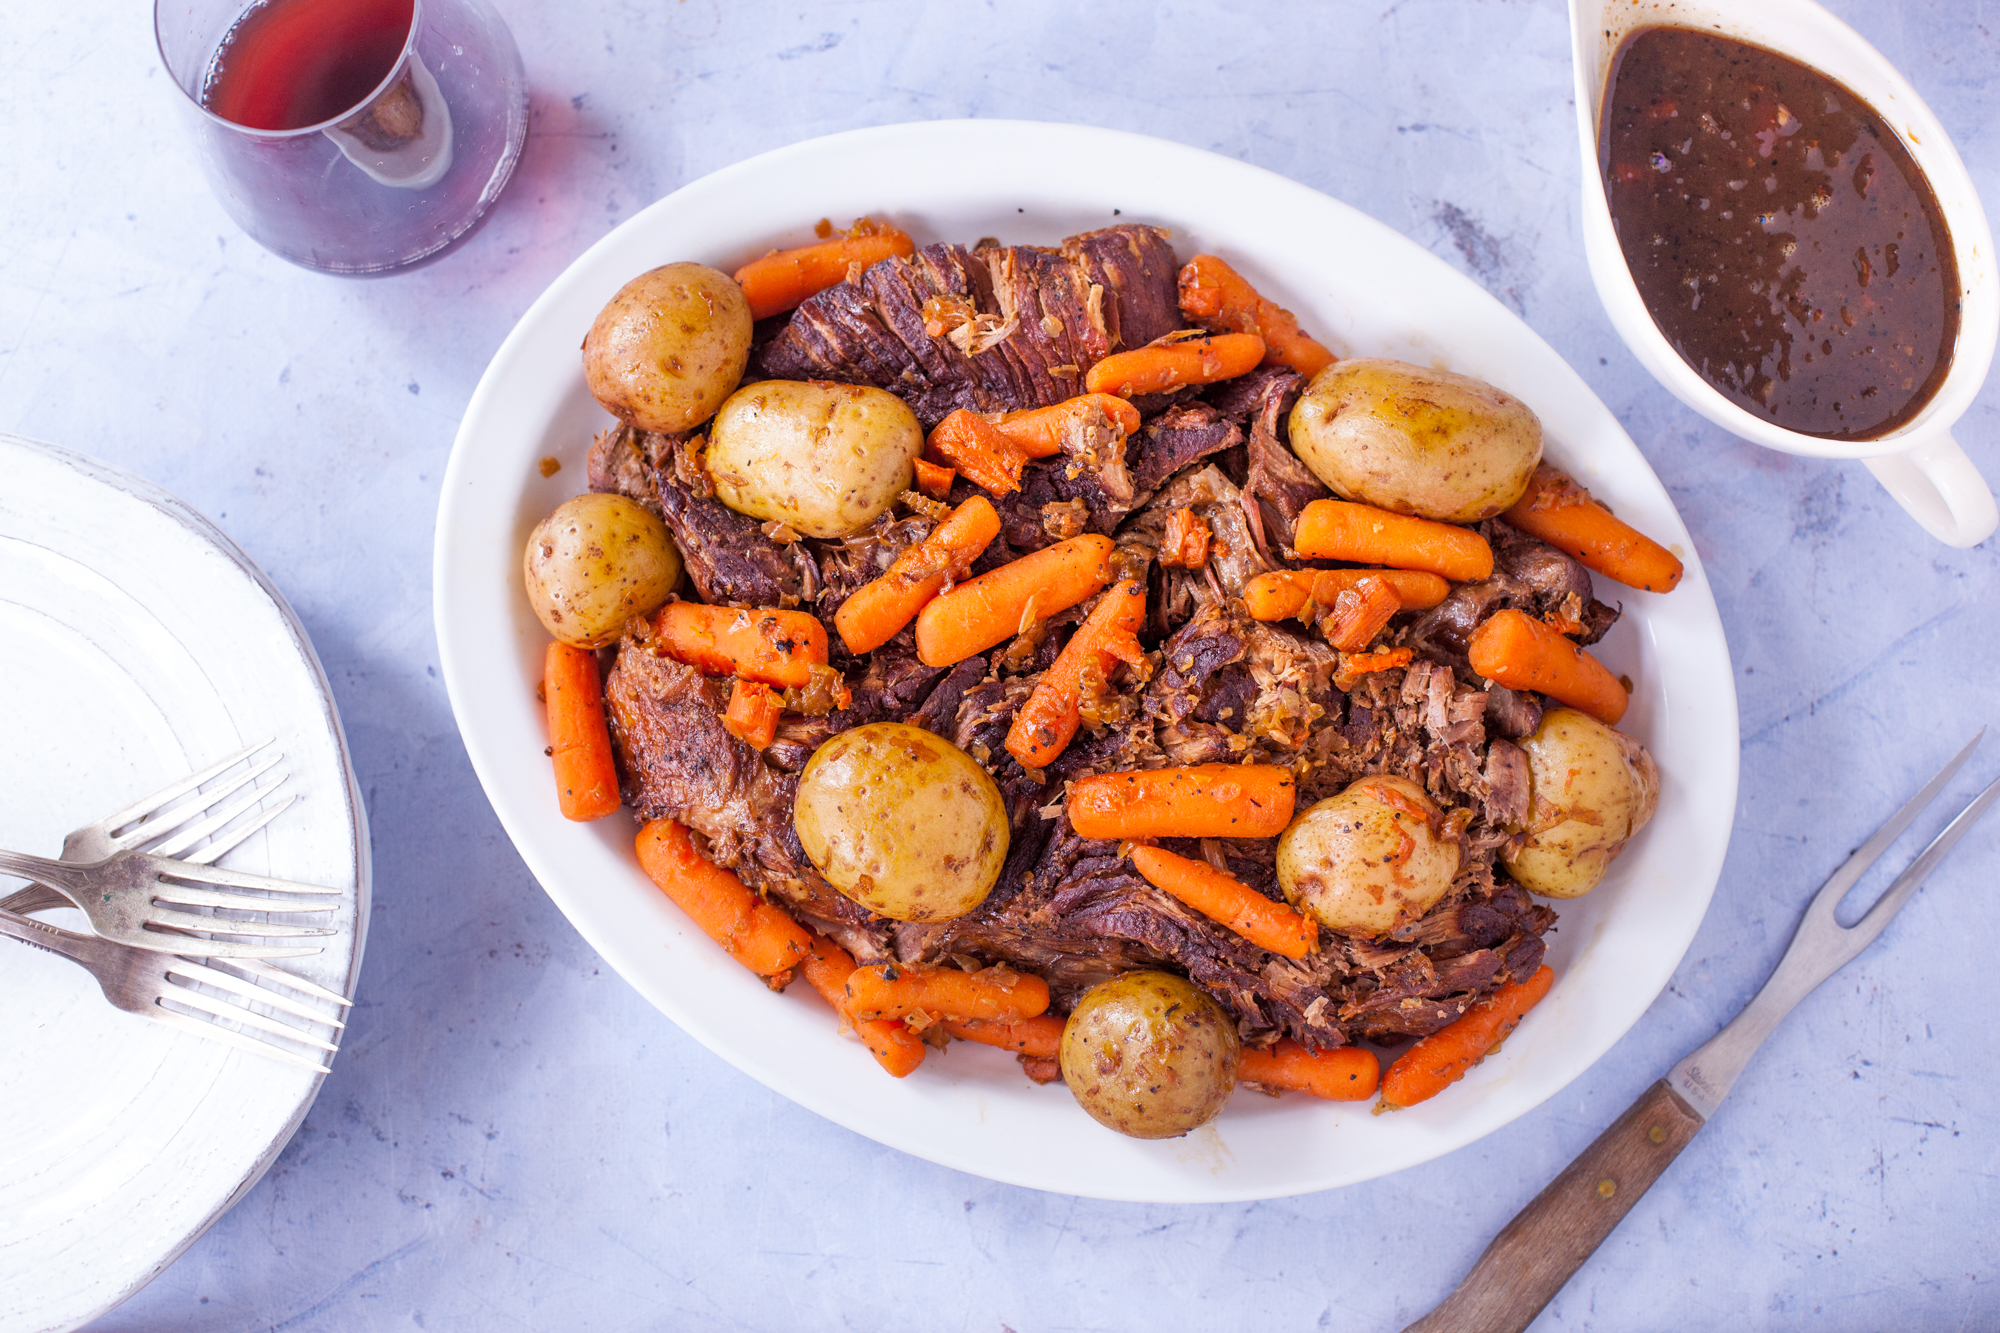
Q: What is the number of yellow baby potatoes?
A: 8